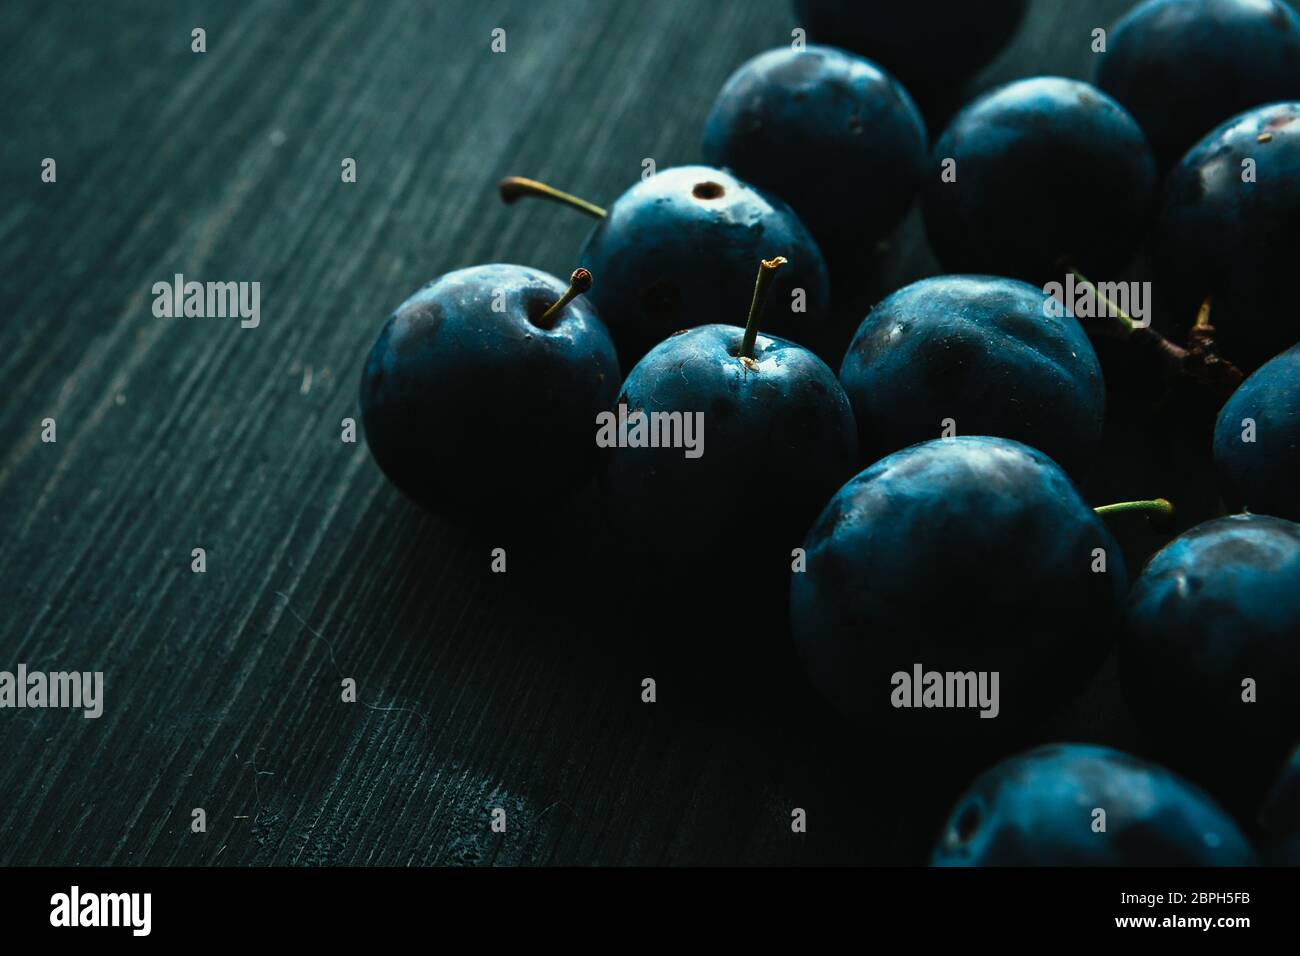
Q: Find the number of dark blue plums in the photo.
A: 14